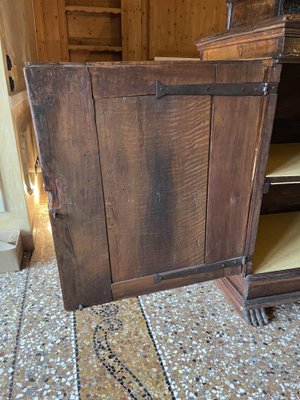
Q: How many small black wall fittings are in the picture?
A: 2